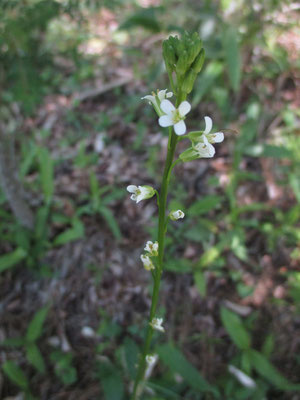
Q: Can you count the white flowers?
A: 10